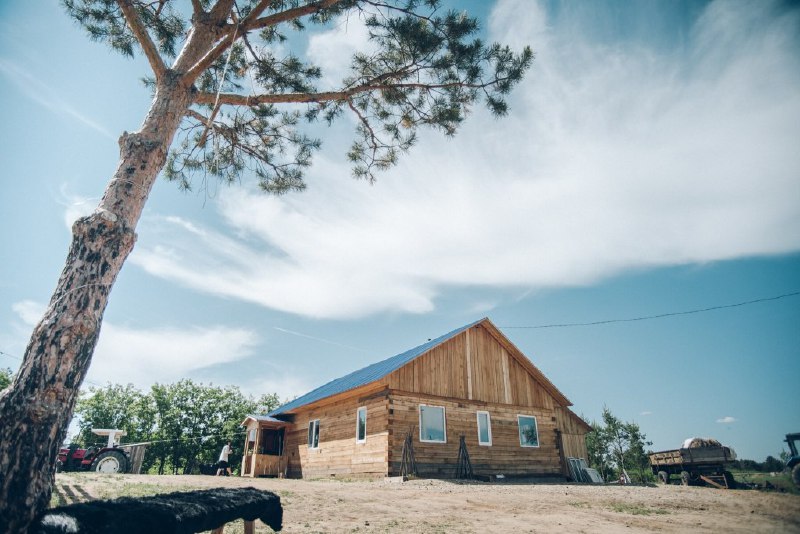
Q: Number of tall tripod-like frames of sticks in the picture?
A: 2